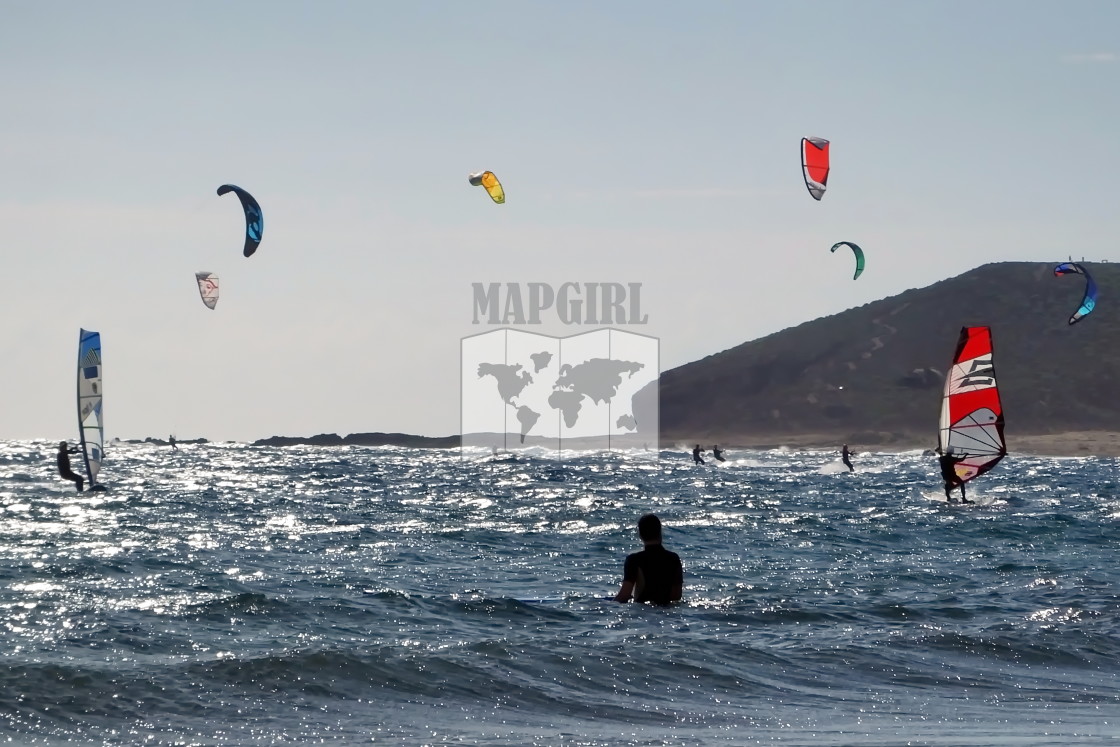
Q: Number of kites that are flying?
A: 6